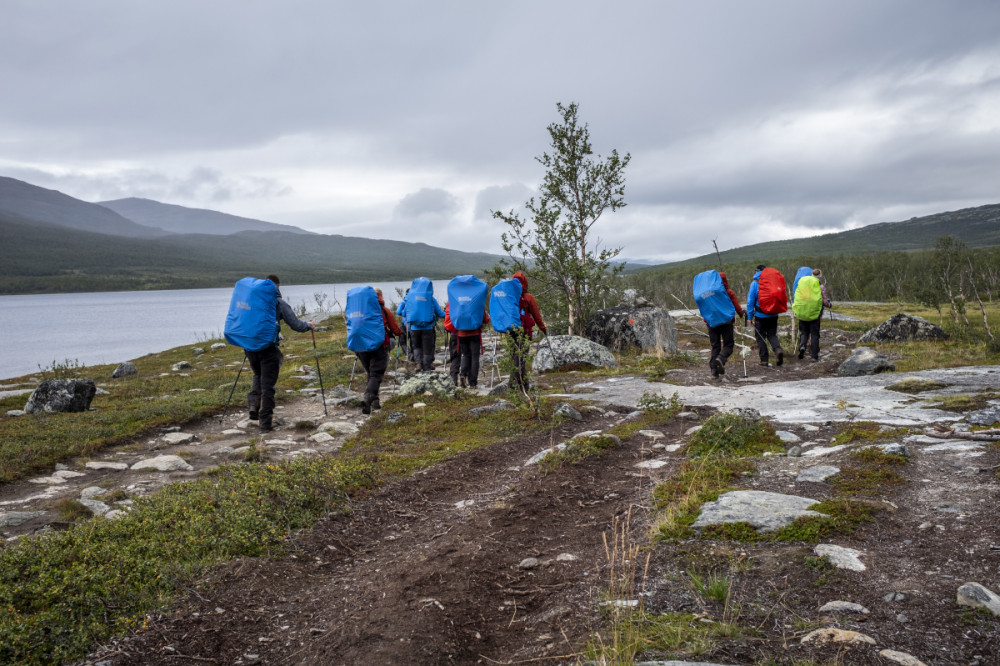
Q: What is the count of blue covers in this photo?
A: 7